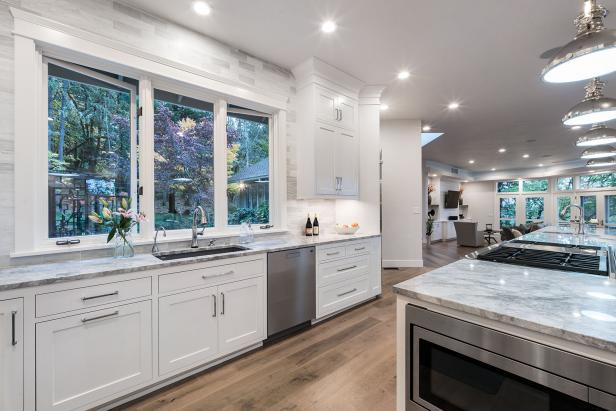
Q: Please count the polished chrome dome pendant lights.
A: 5